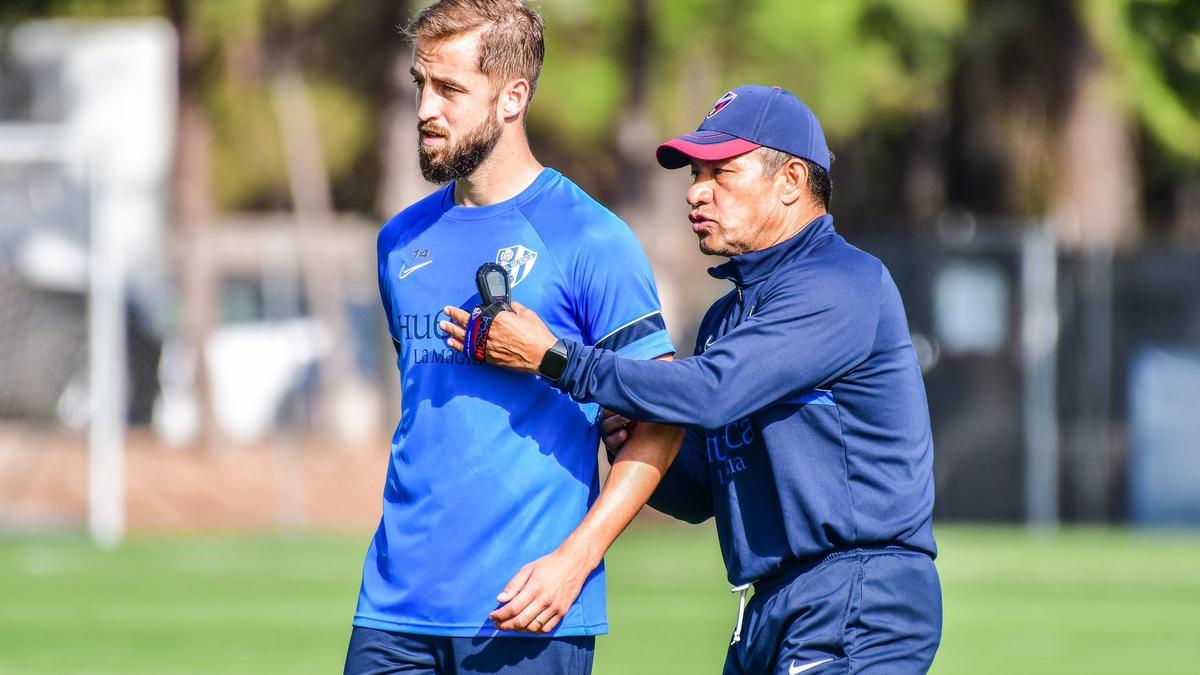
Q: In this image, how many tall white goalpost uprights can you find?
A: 1